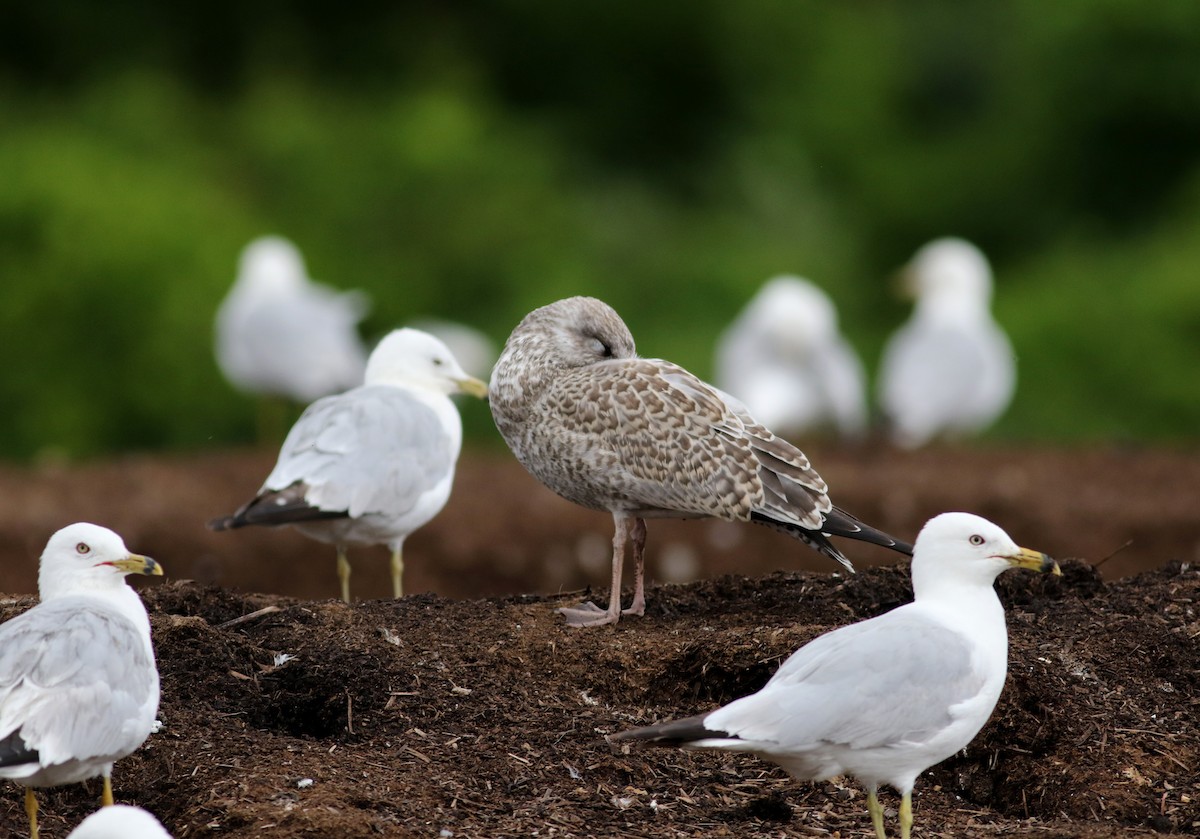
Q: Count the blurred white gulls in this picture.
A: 4